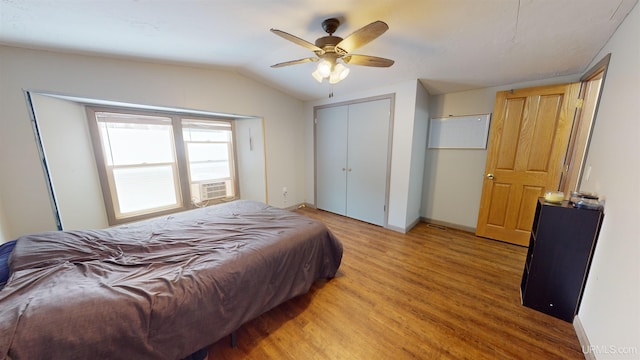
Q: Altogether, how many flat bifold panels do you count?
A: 2